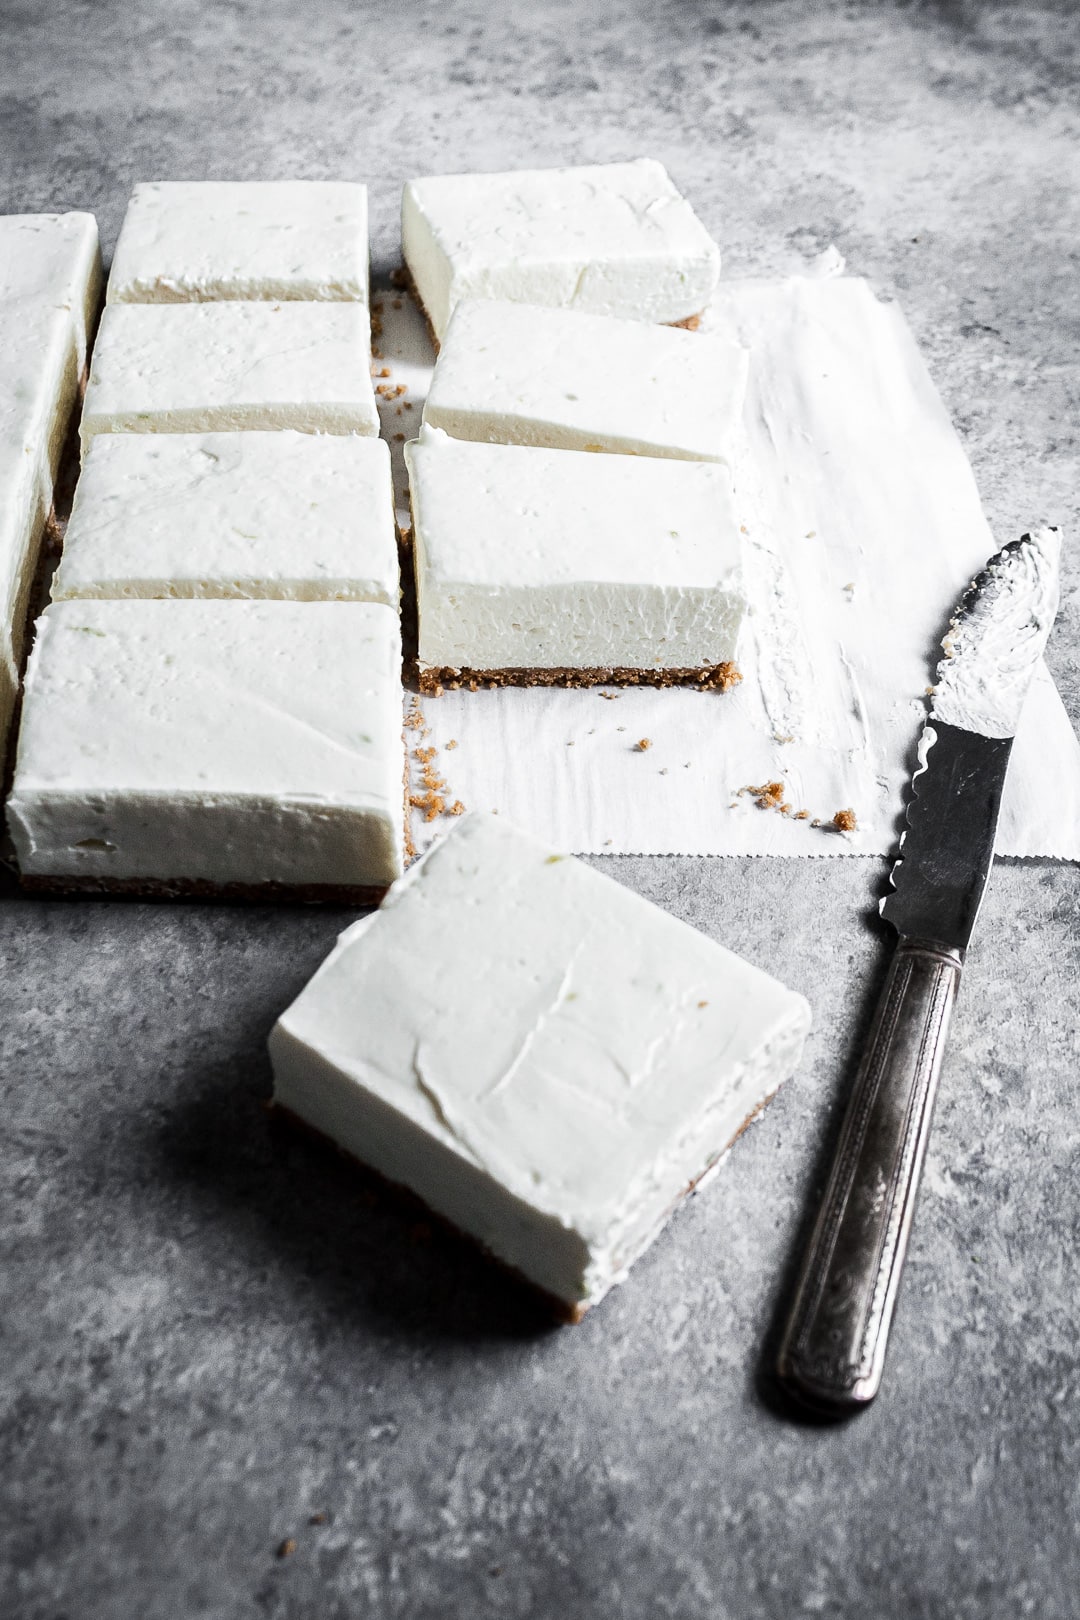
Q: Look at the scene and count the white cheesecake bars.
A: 9